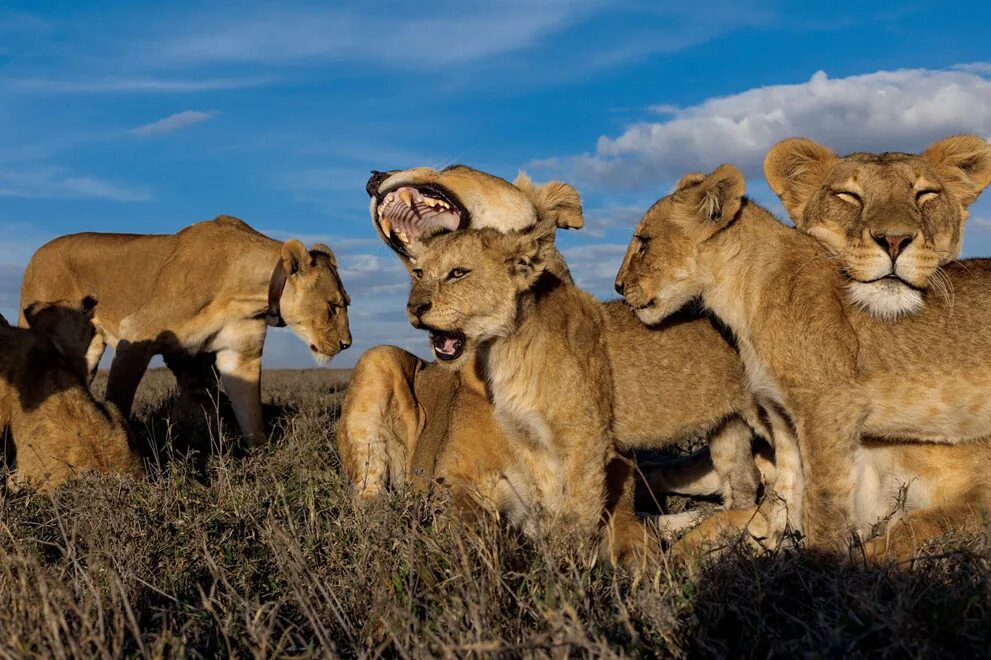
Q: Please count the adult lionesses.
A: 3